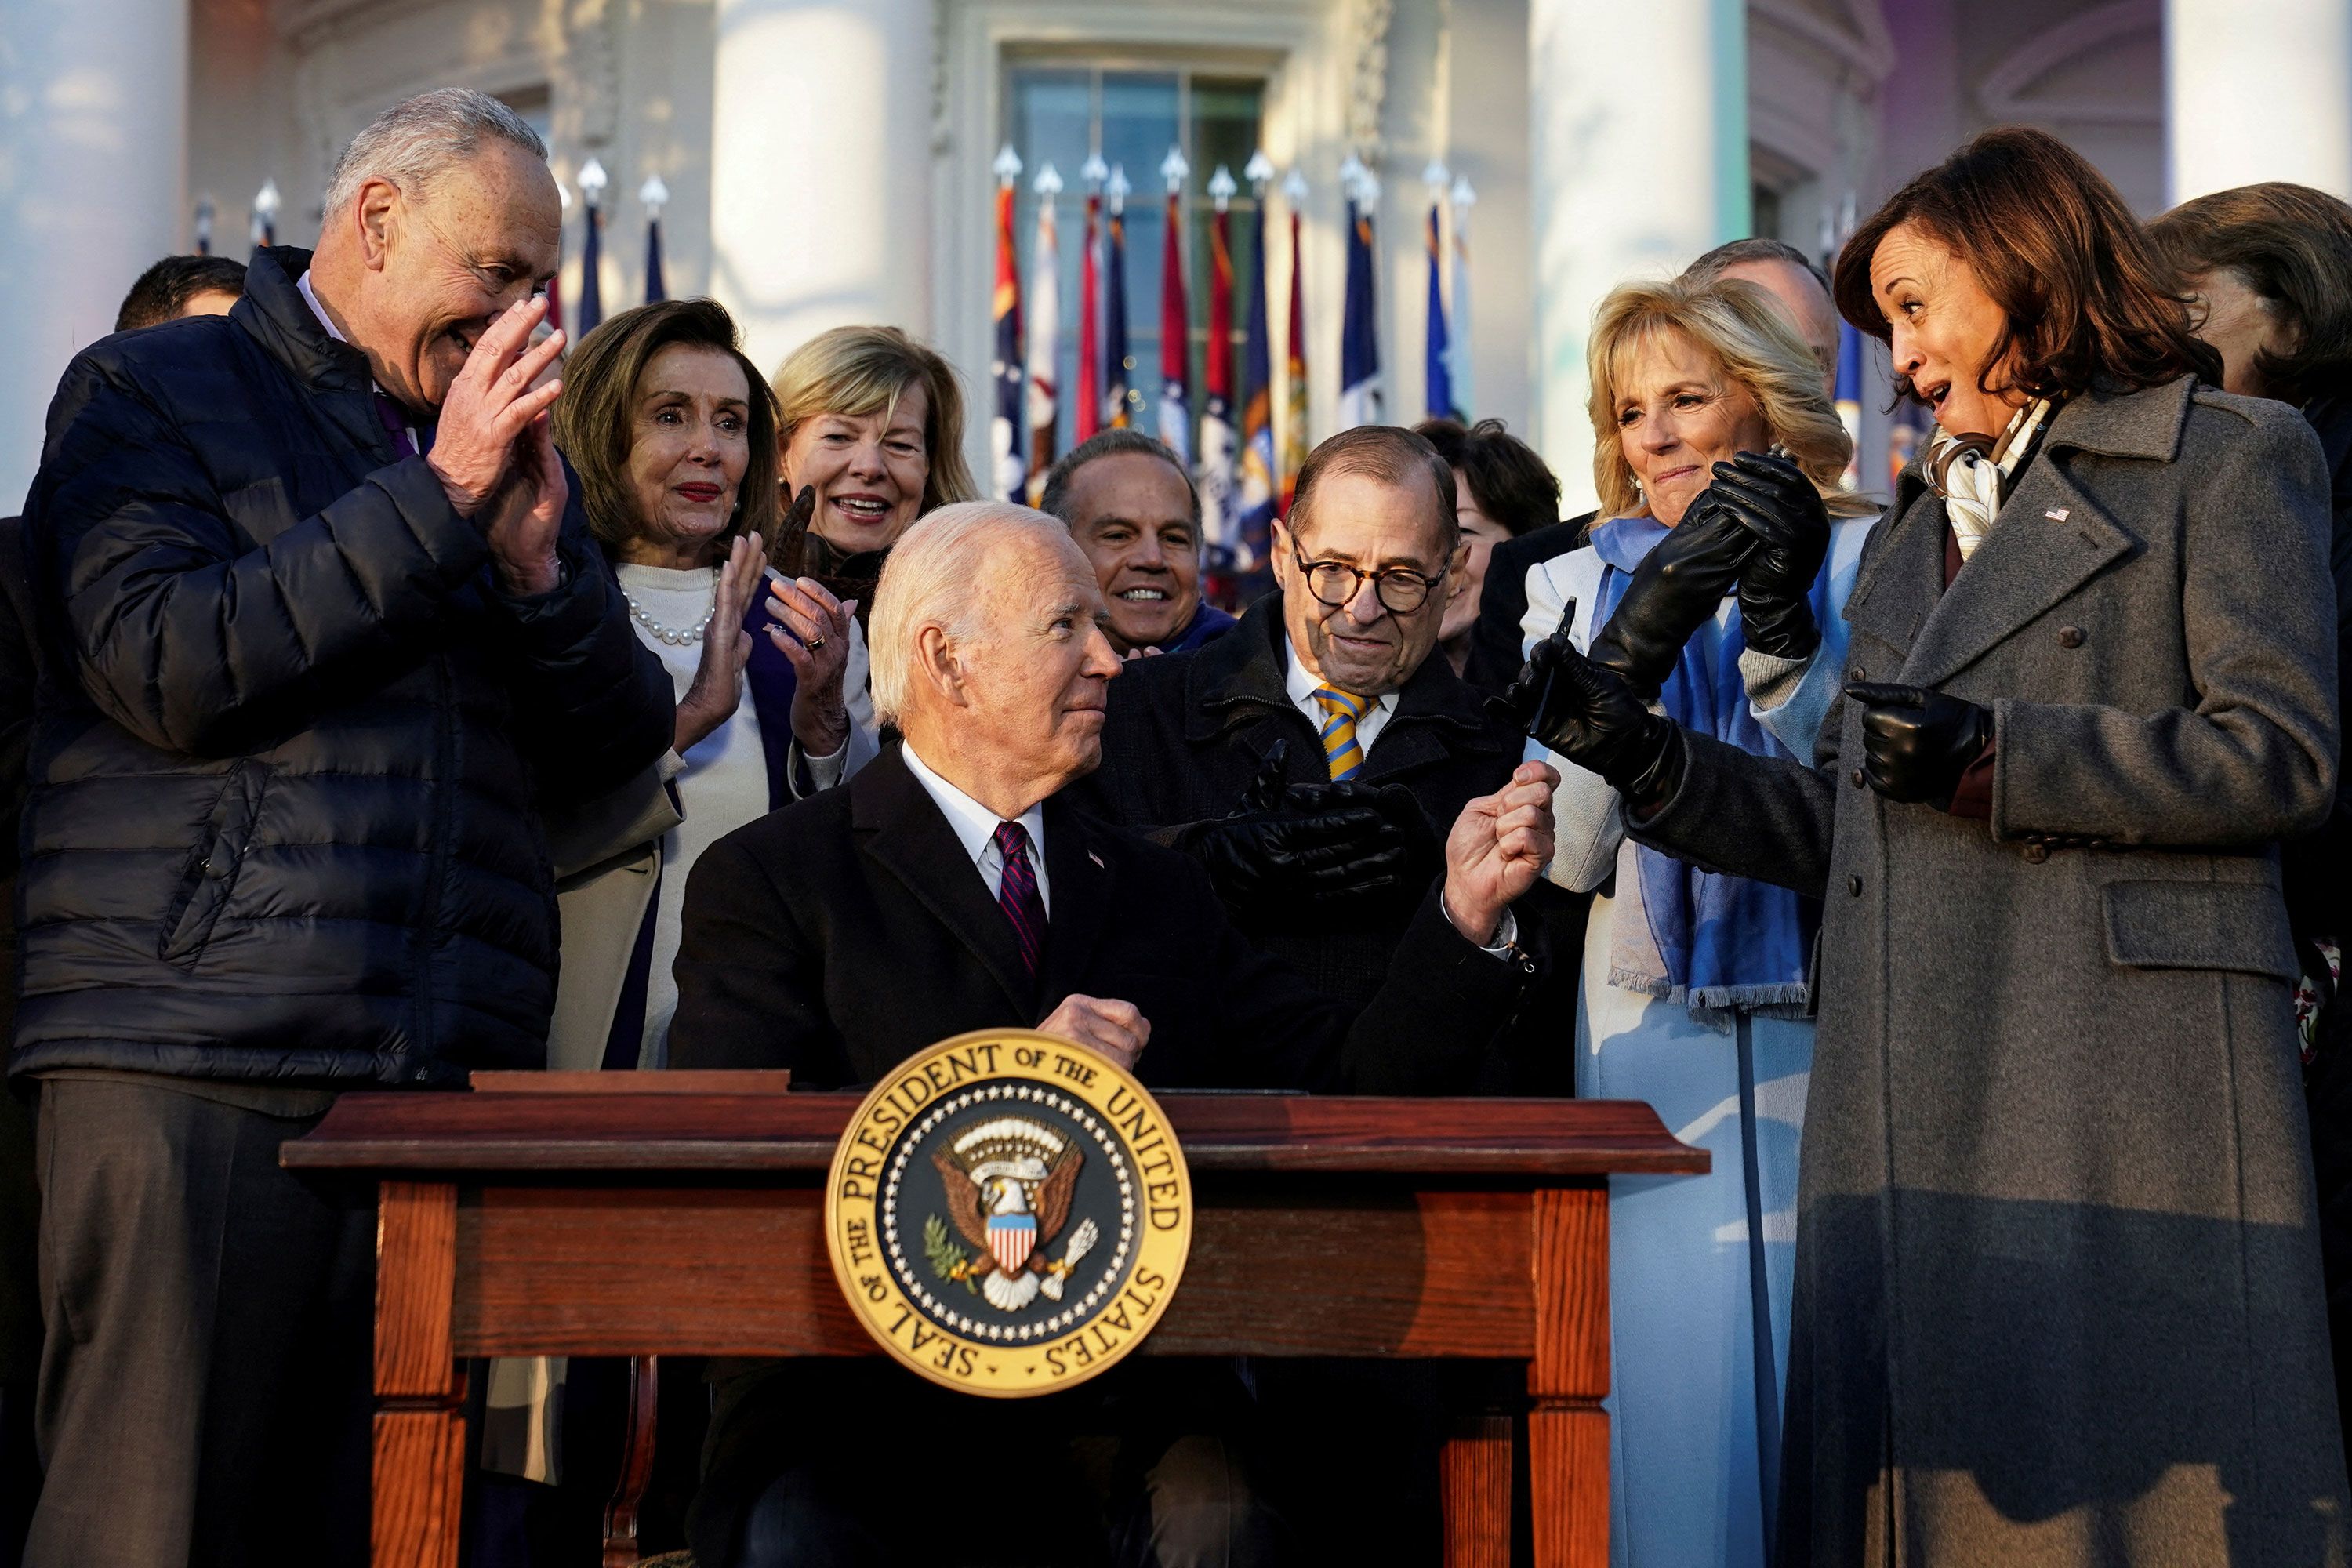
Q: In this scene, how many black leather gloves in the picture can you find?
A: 6